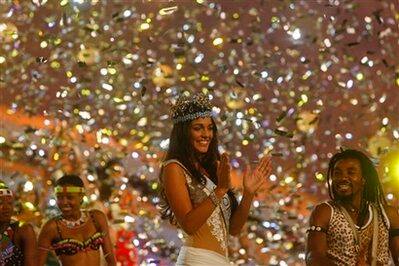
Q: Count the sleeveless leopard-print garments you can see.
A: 1